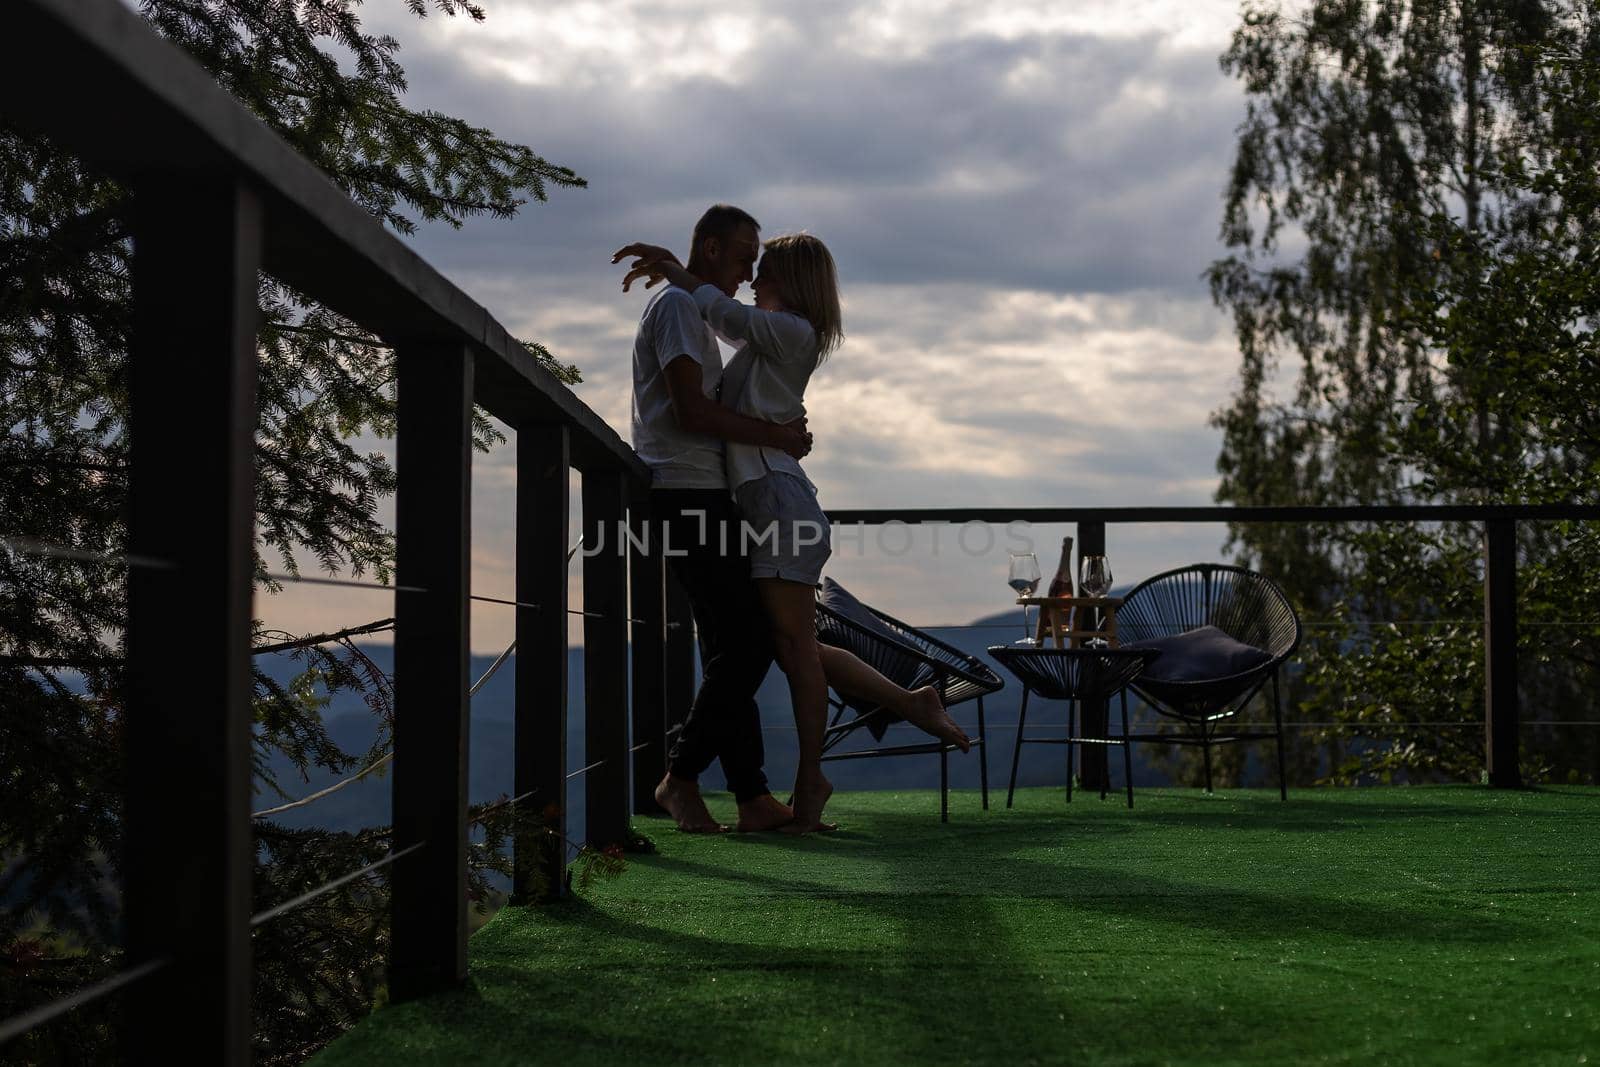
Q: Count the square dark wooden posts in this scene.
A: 8